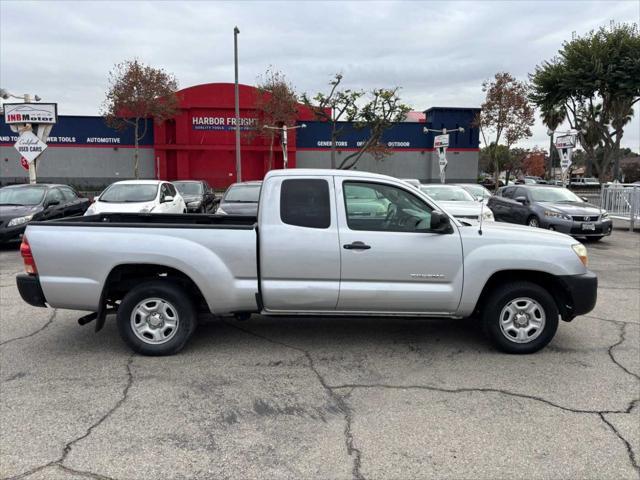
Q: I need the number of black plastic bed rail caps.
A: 2